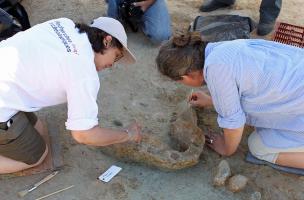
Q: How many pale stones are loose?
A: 2